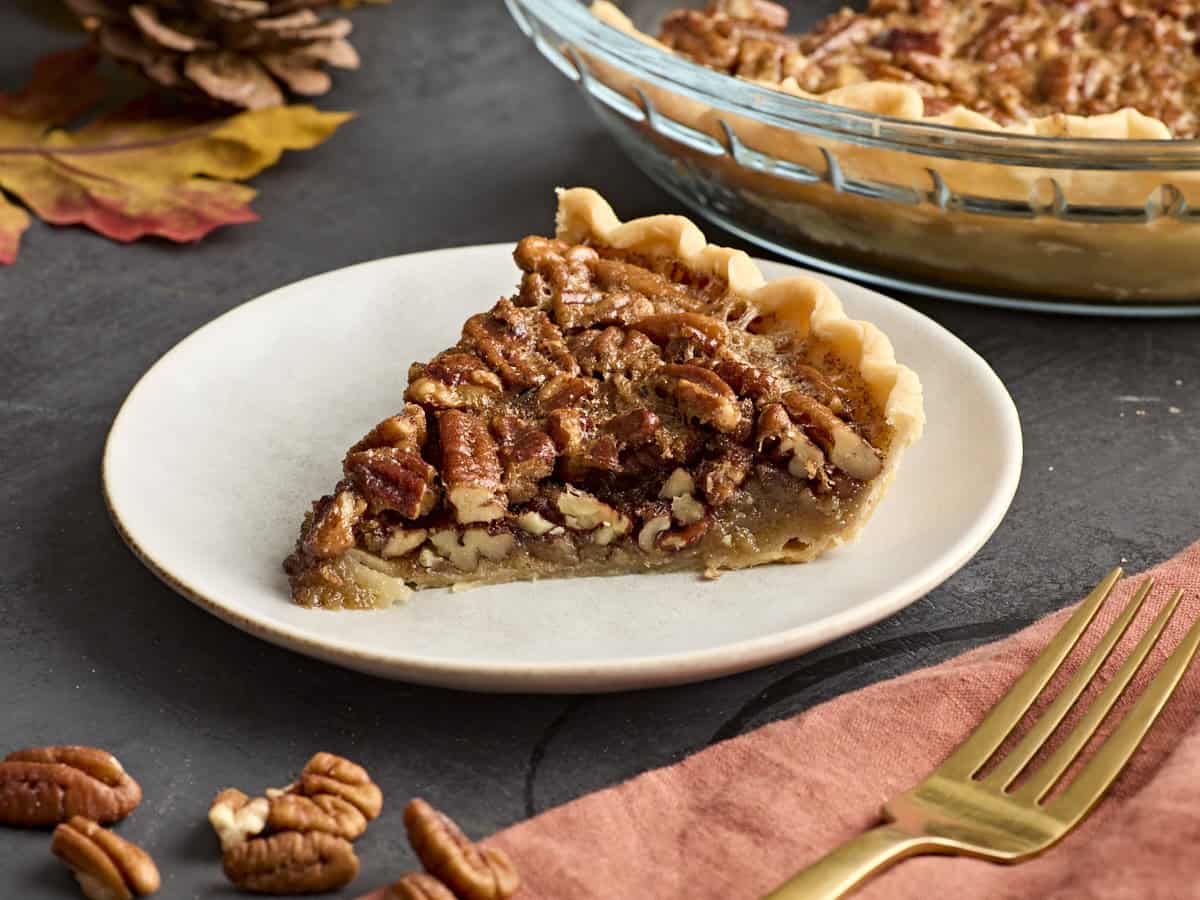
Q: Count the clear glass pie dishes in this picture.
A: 1